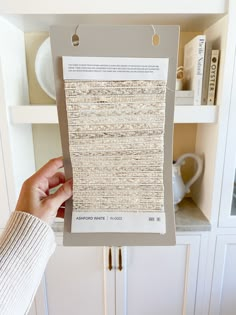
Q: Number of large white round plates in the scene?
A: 1